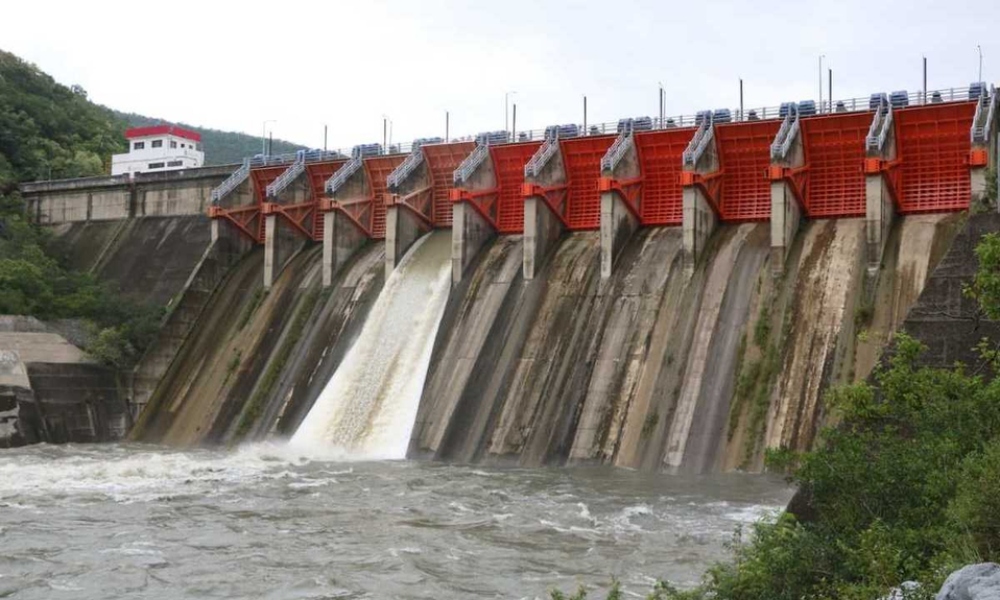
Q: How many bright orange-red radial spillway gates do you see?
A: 10